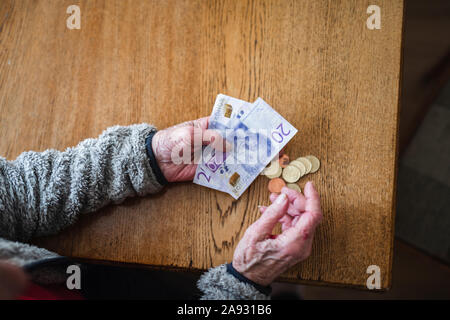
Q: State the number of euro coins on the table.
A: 0